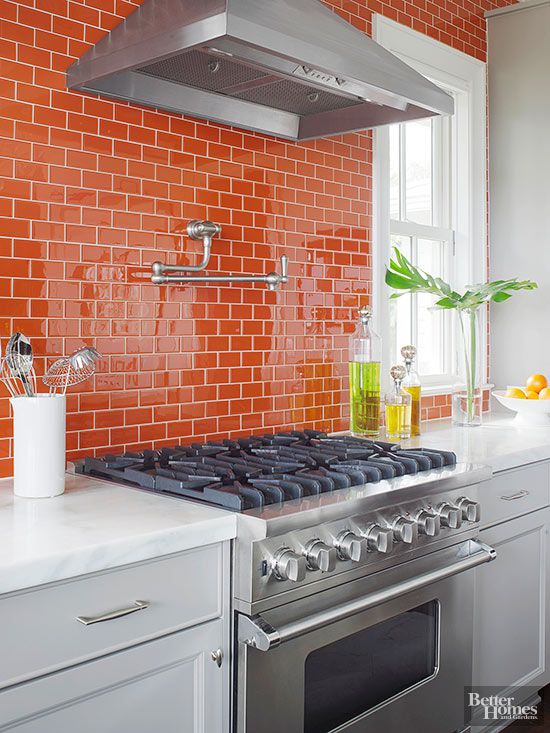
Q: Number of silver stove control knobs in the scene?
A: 8